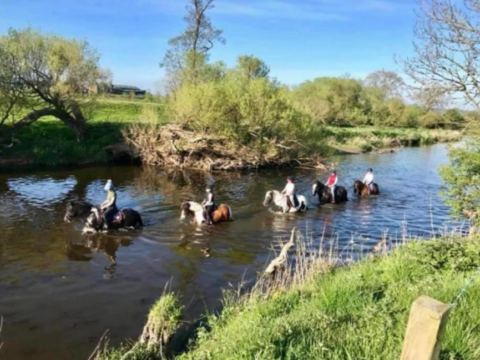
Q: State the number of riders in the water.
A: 5